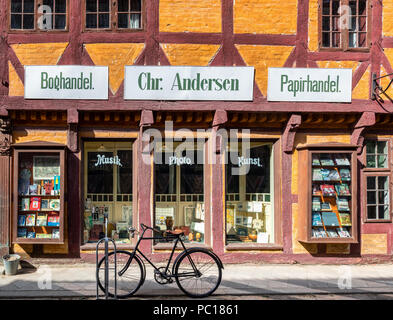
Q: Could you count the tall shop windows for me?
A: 3